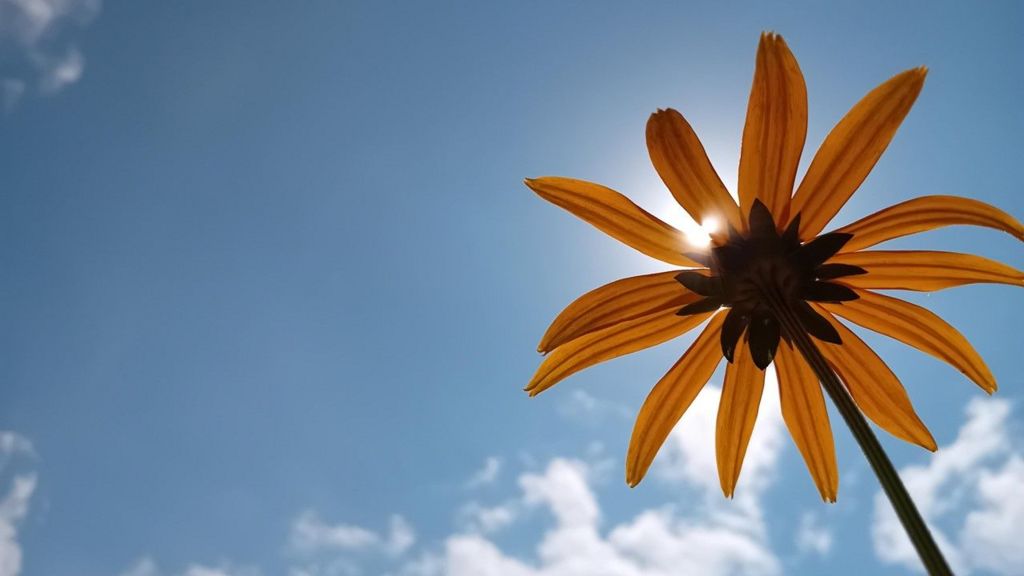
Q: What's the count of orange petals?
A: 13